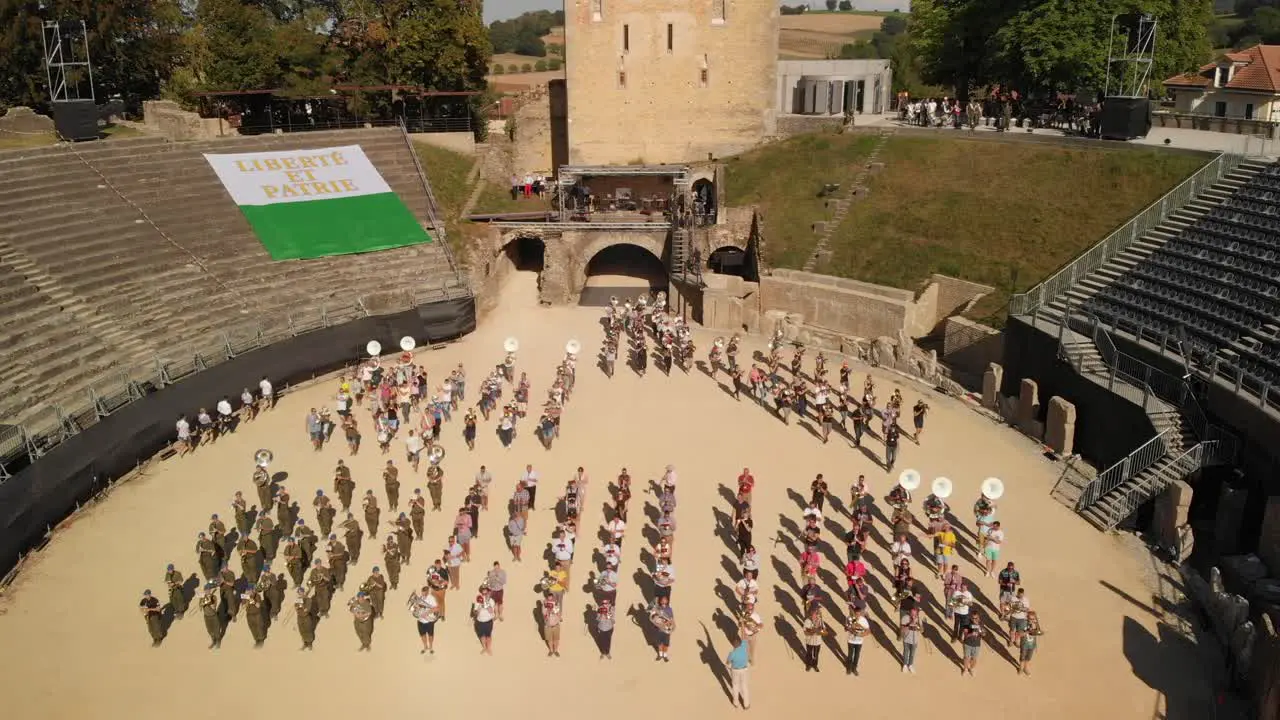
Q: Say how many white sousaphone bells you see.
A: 7